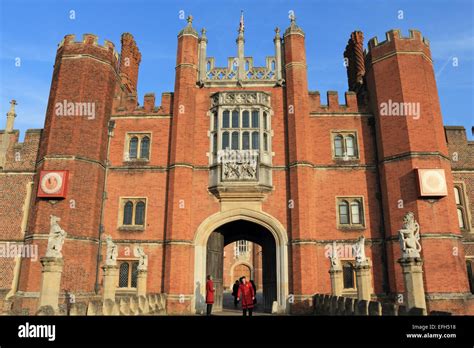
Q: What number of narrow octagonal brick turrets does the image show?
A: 2